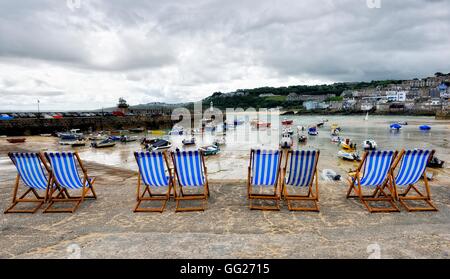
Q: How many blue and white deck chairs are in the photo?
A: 8